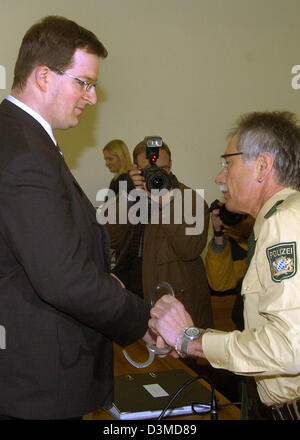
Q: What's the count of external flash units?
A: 1